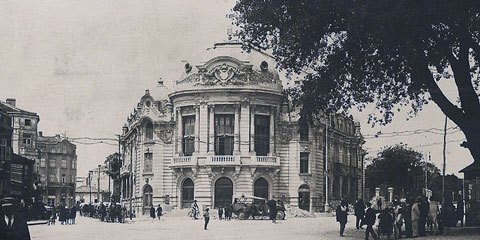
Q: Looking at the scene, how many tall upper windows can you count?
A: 3